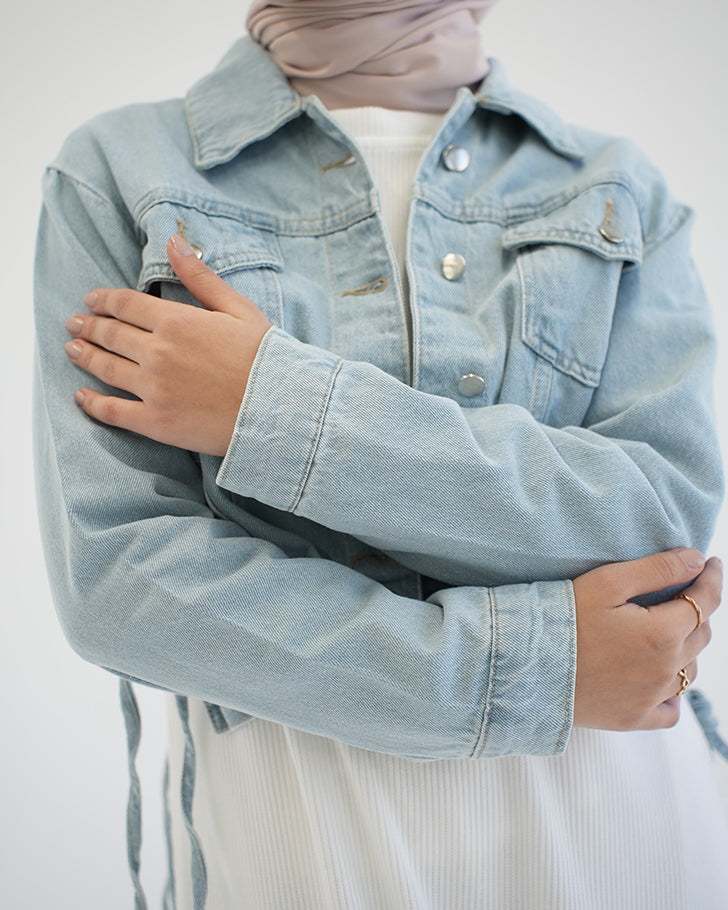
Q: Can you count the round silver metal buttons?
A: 5